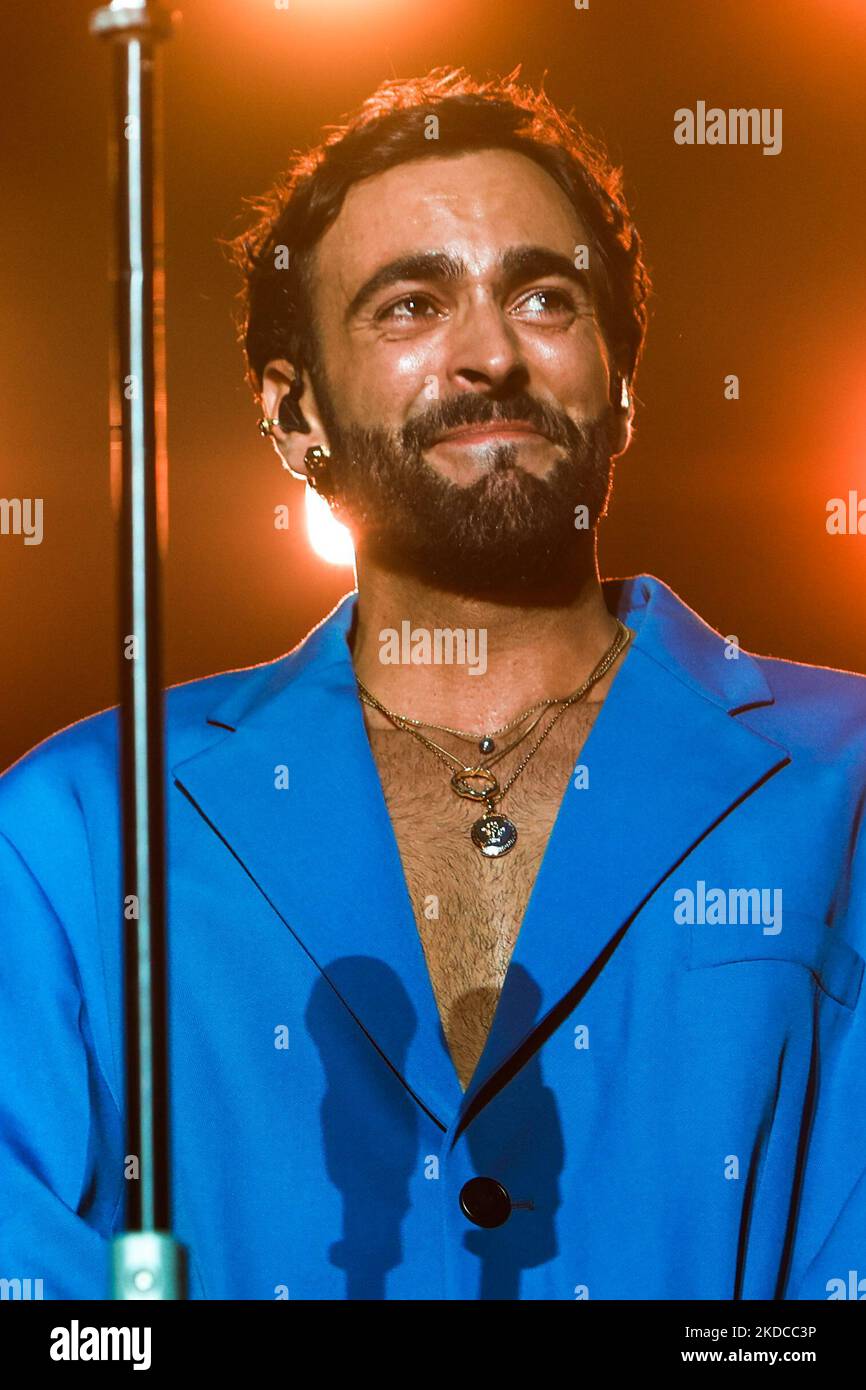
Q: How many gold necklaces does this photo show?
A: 3